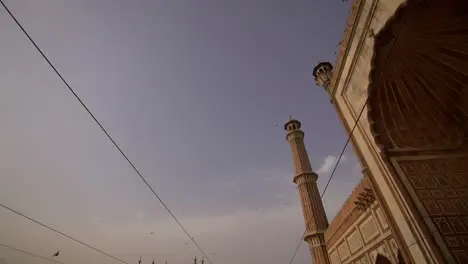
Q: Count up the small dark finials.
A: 5